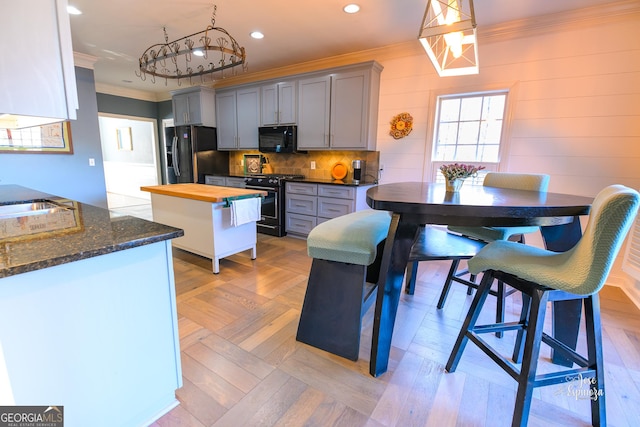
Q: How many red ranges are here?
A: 0